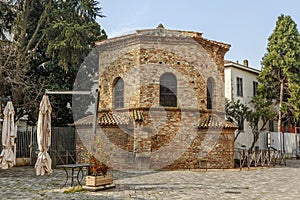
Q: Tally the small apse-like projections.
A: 2